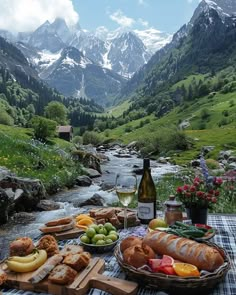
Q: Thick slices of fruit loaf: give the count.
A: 3